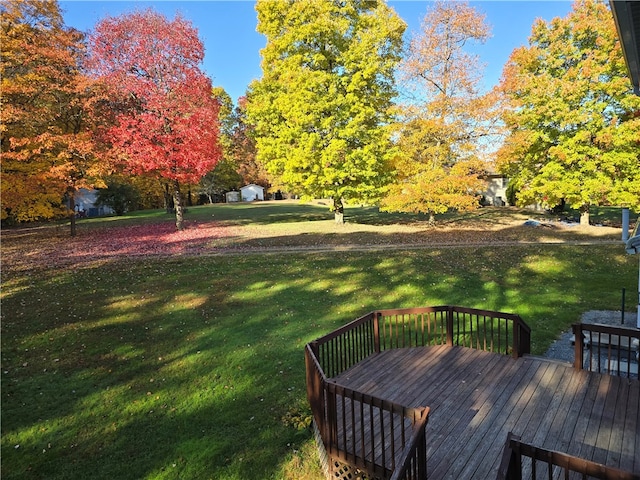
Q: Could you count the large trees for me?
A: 5